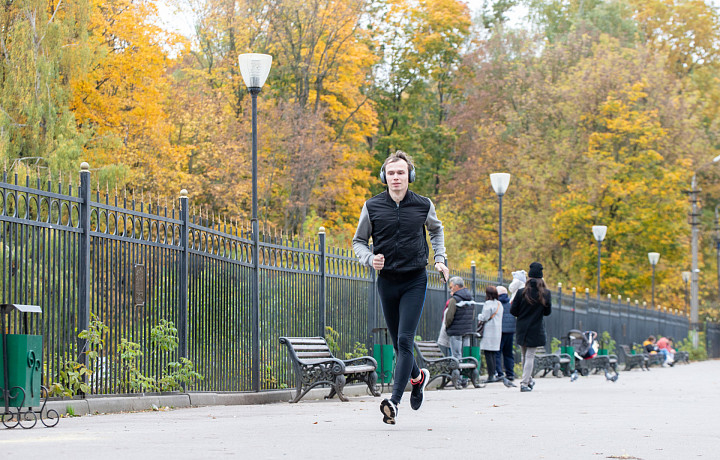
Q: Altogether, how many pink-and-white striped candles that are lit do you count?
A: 0